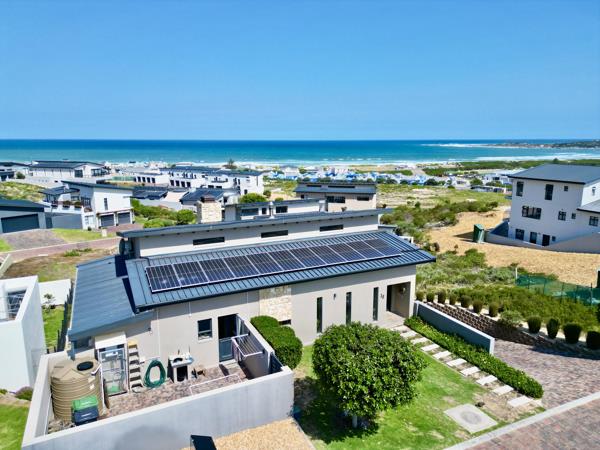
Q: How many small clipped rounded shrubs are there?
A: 11